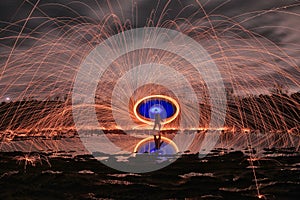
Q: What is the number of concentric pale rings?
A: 2